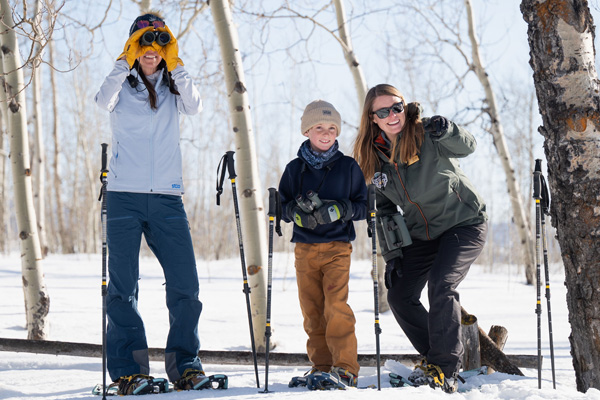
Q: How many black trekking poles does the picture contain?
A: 6